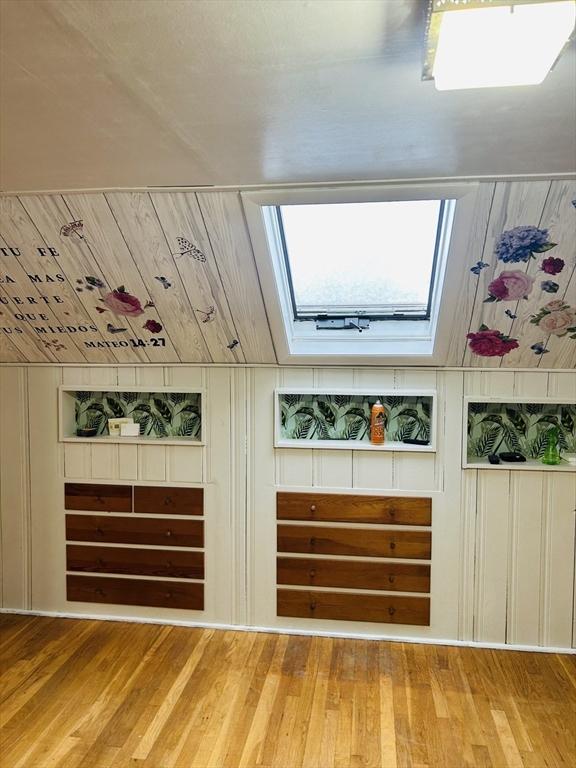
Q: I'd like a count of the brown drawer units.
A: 2